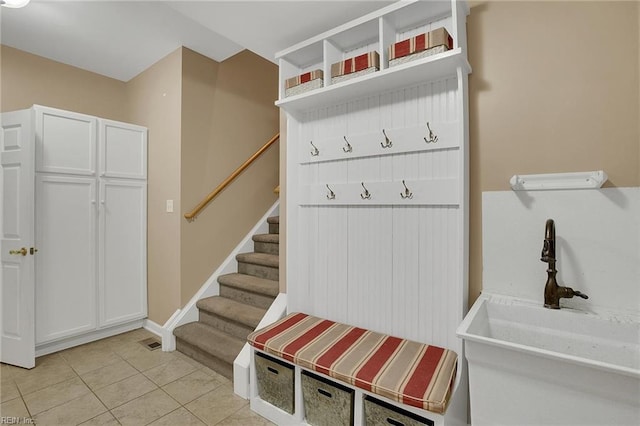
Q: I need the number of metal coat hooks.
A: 7